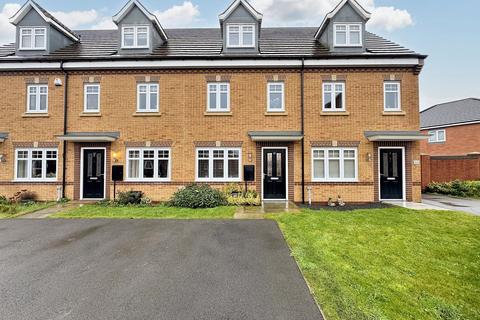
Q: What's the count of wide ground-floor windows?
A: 4